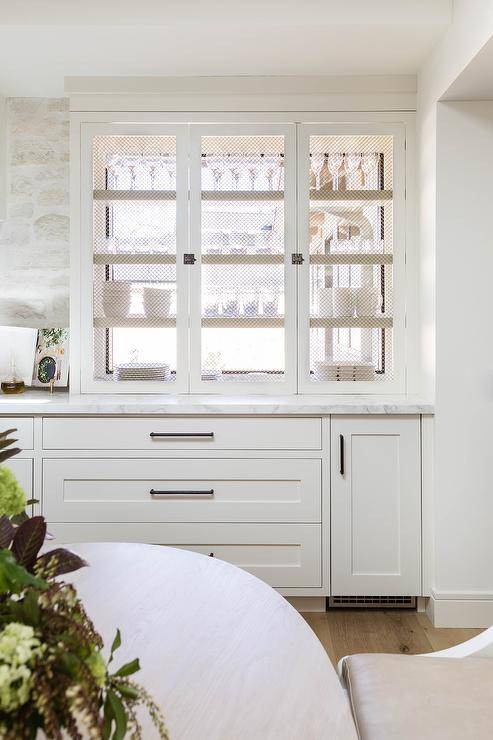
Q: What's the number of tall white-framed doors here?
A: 3